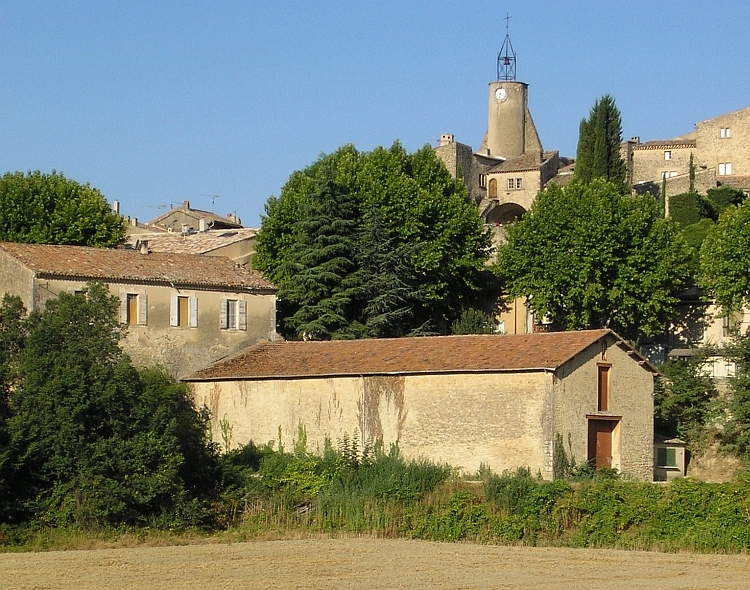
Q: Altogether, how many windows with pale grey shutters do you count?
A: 3